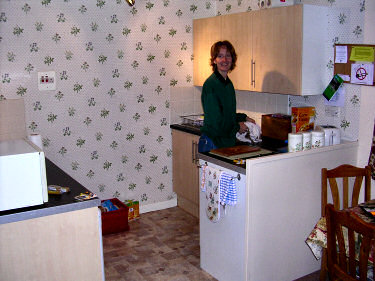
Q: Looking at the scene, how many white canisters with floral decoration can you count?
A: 3